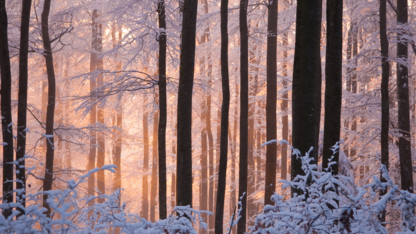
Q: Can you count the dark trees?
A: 12